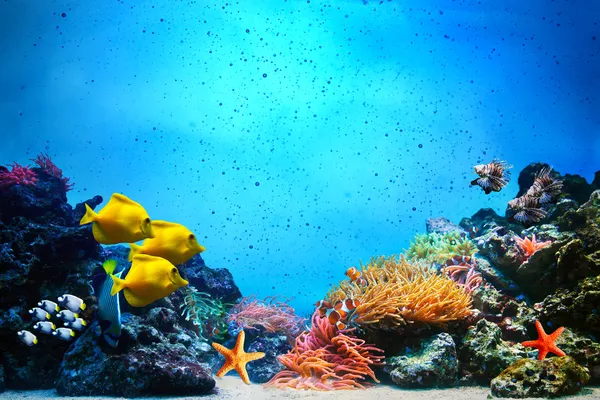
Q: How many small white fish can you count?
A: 8